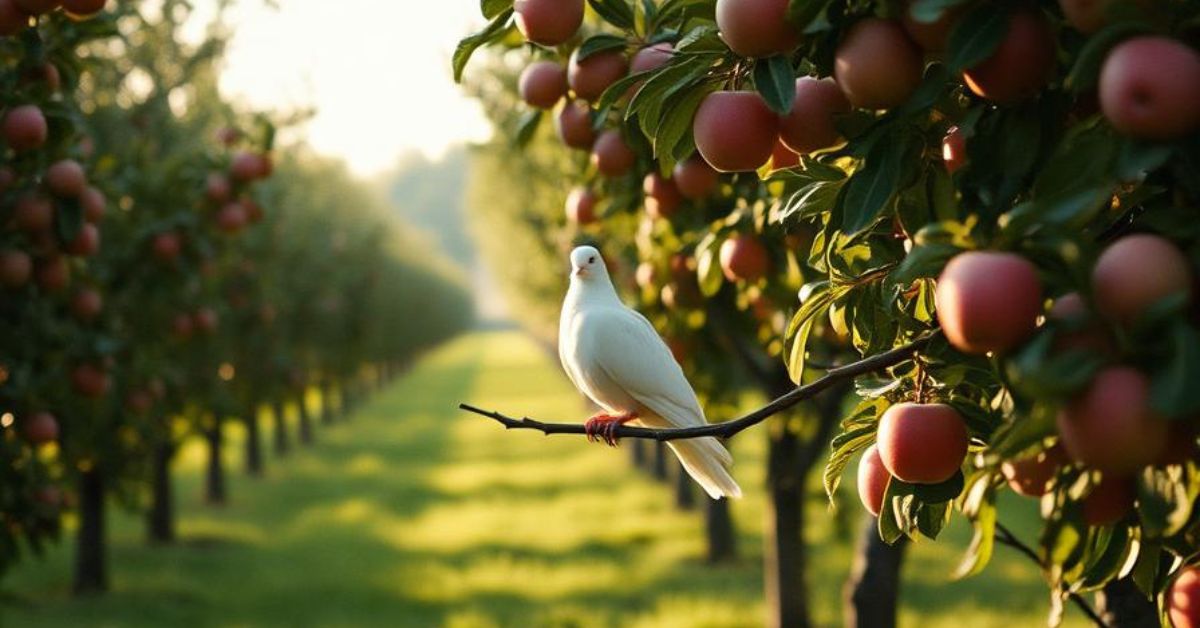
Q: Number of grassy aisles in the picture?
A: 1